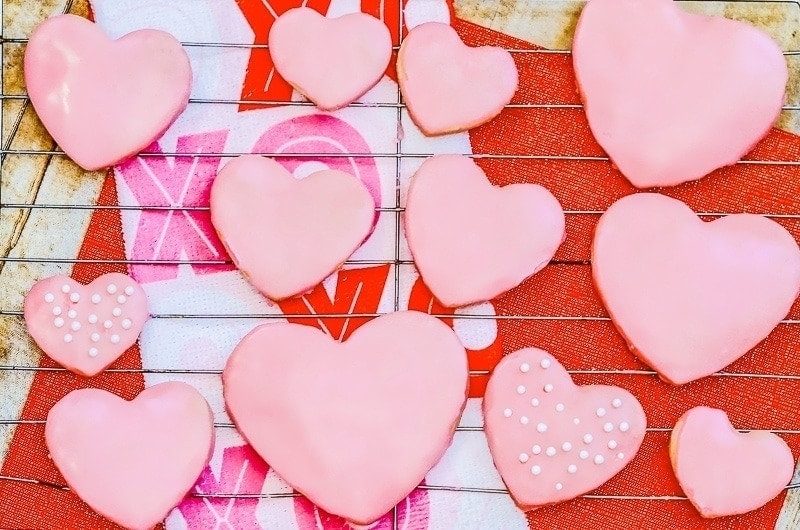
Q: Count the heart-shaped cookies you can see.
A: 12